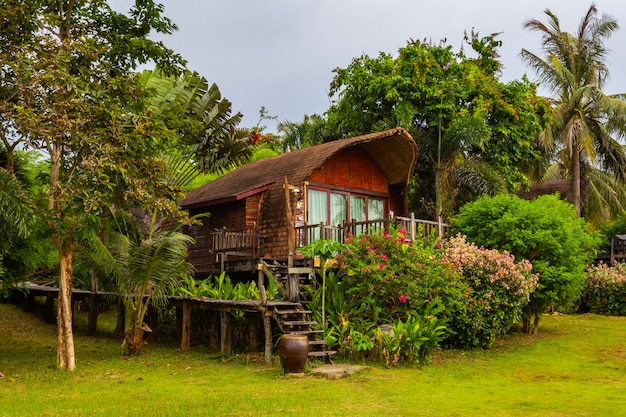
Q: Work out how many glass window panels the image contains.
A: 4